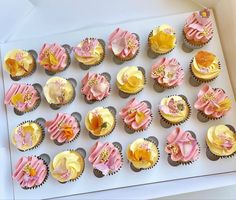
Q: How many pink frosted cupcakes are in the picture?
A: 12